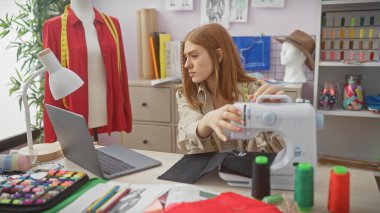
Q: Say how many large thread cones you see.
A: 3